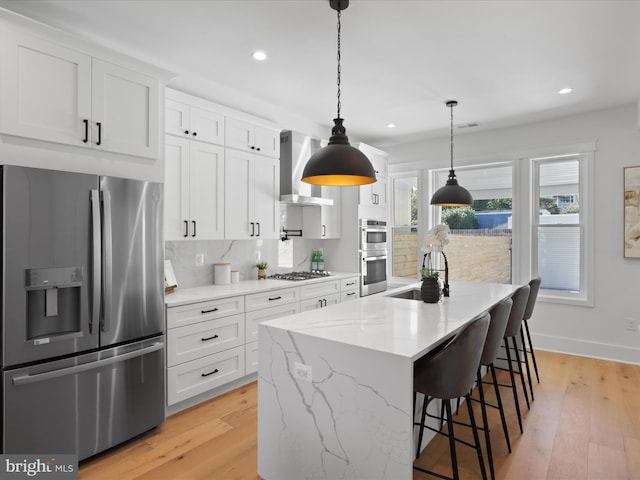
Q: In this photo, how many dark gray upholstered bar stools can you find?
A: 4